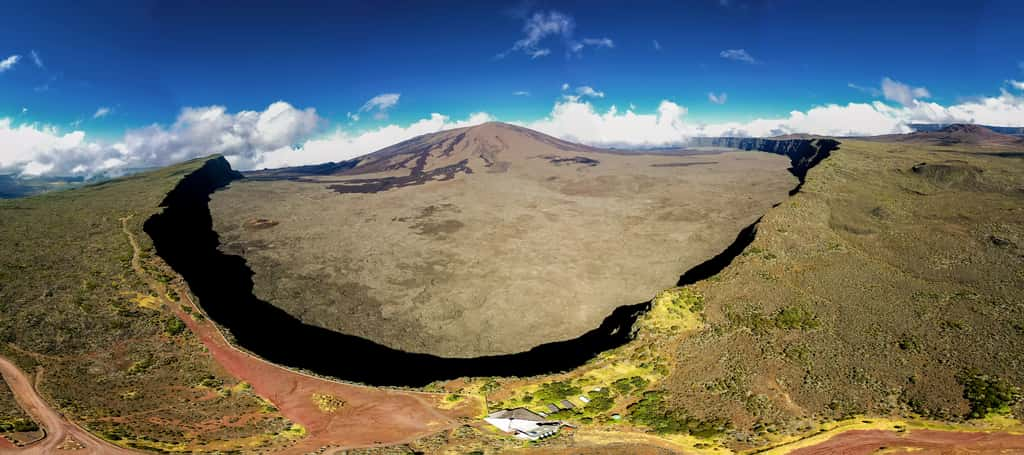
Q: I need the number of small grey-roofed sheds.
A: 2